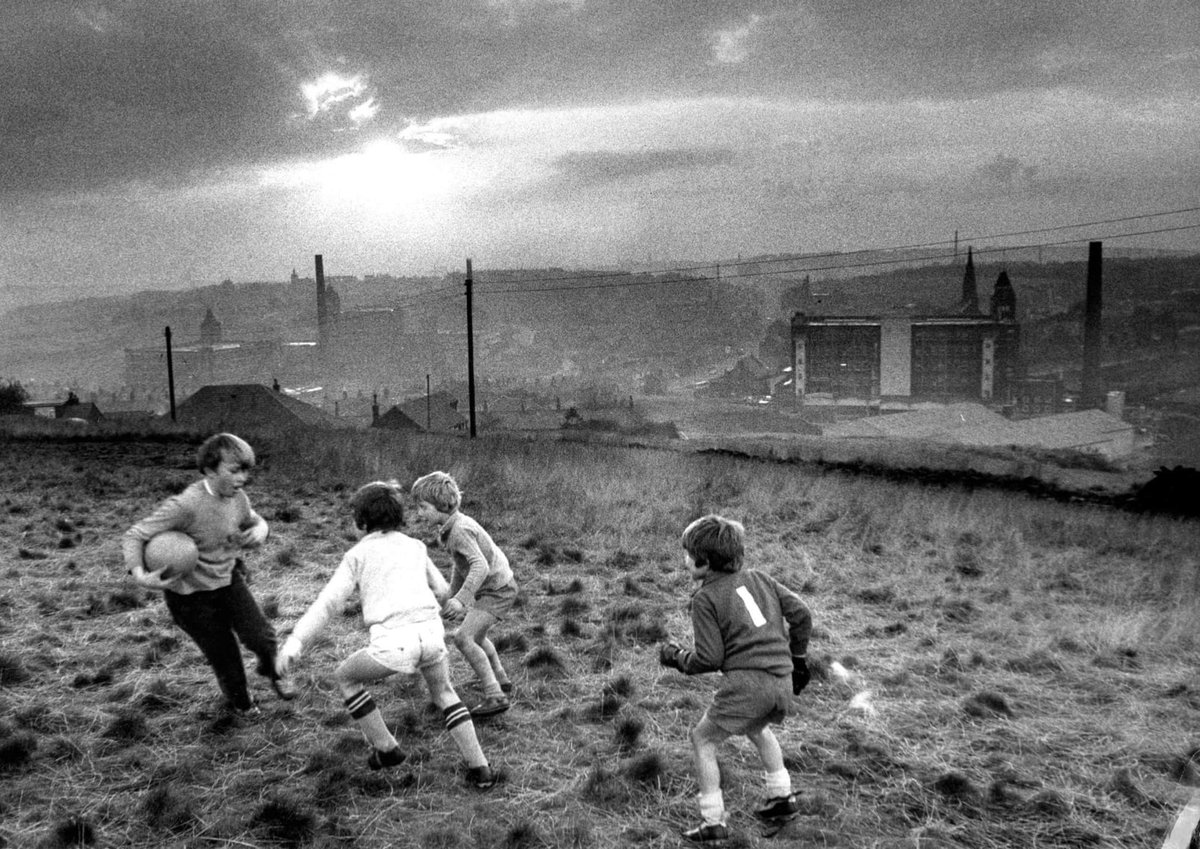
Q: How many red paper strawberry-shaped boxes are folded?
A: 0